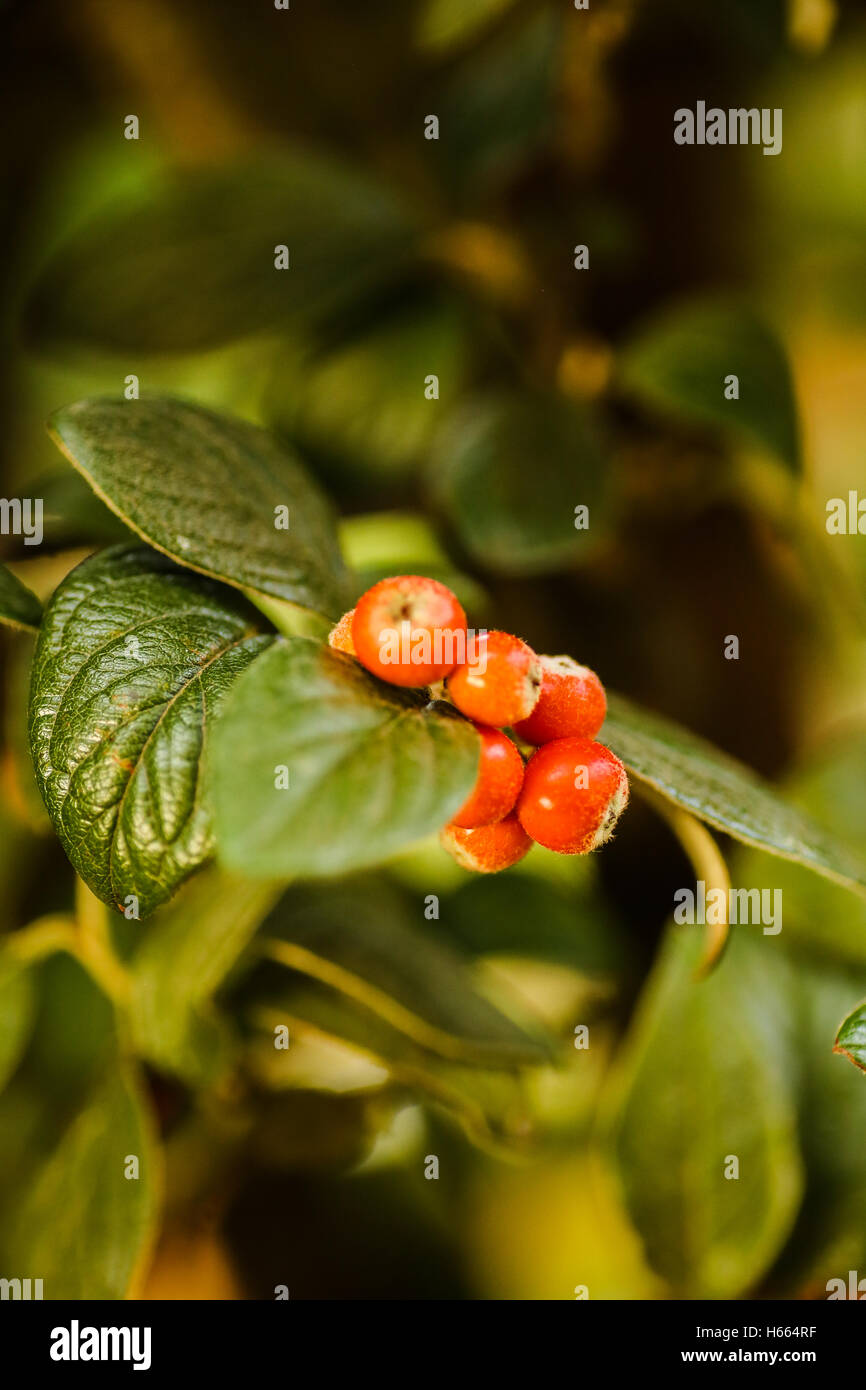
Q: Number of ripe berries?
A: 7